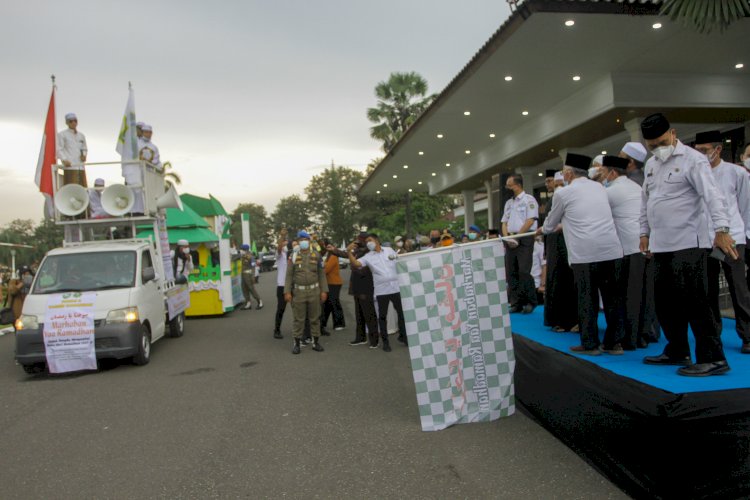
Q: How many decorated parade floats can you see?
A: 2